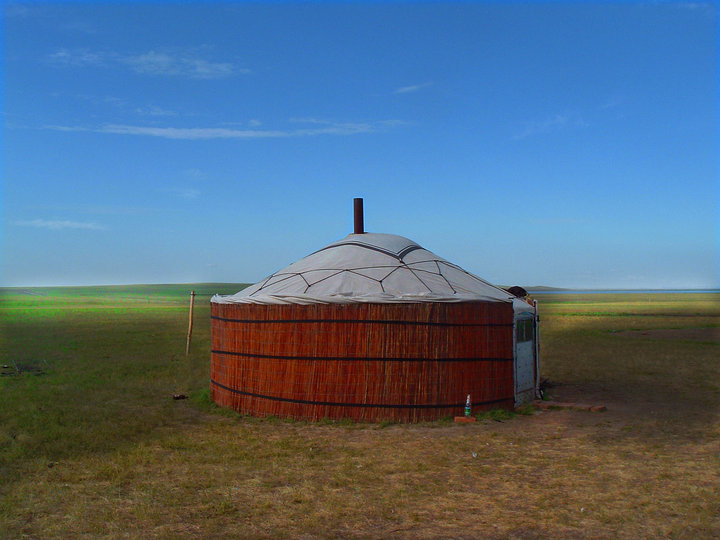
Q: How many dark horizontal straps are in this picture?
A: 3